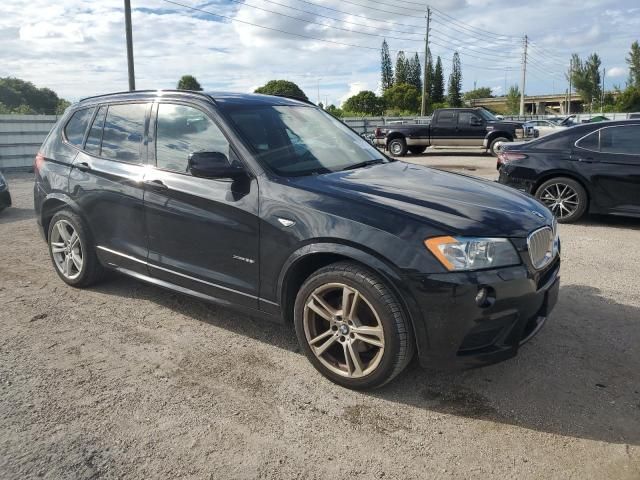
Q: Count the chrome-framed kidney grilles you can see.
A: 2